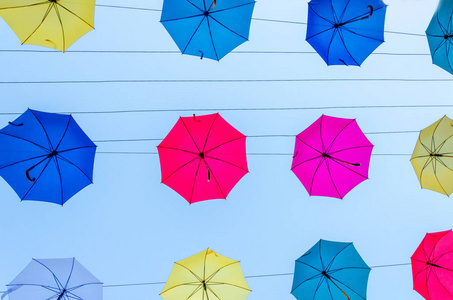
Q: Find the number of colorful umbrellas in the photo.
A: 12